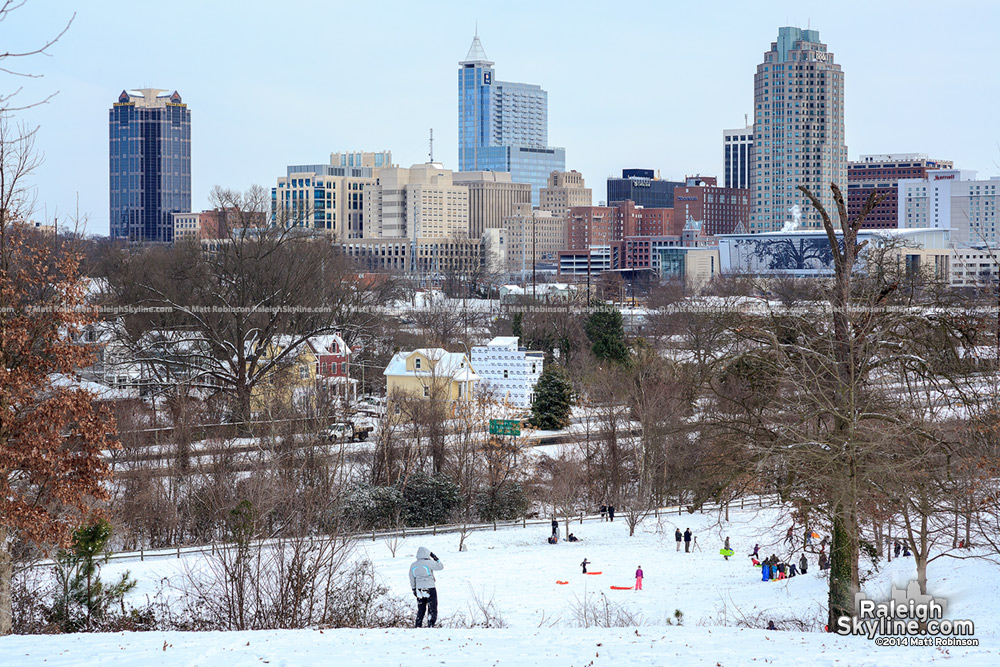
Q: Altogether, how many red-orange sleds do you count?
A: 3